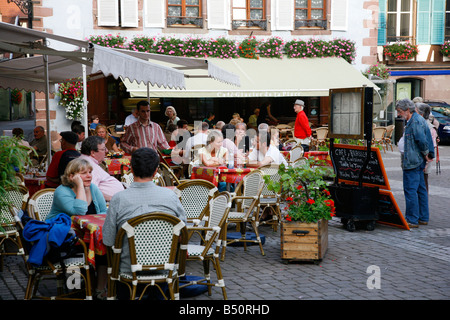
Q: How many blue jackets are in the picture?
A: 2